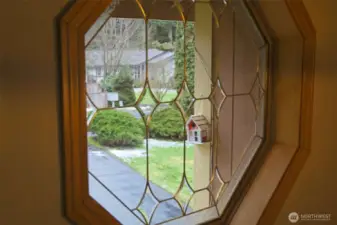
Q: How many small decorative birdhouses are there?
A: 1